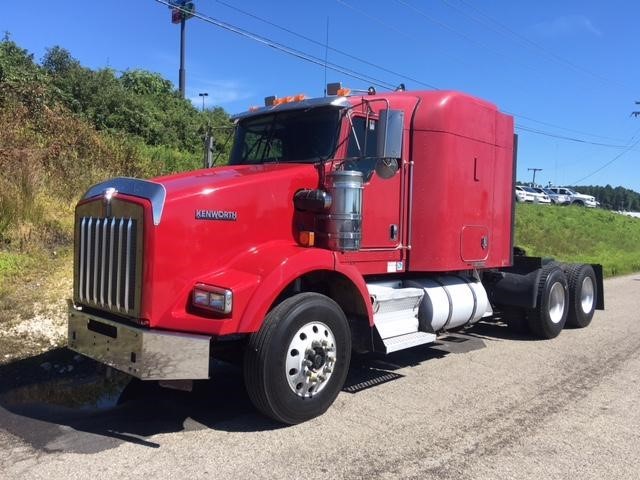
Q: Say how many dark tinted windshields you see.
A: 1